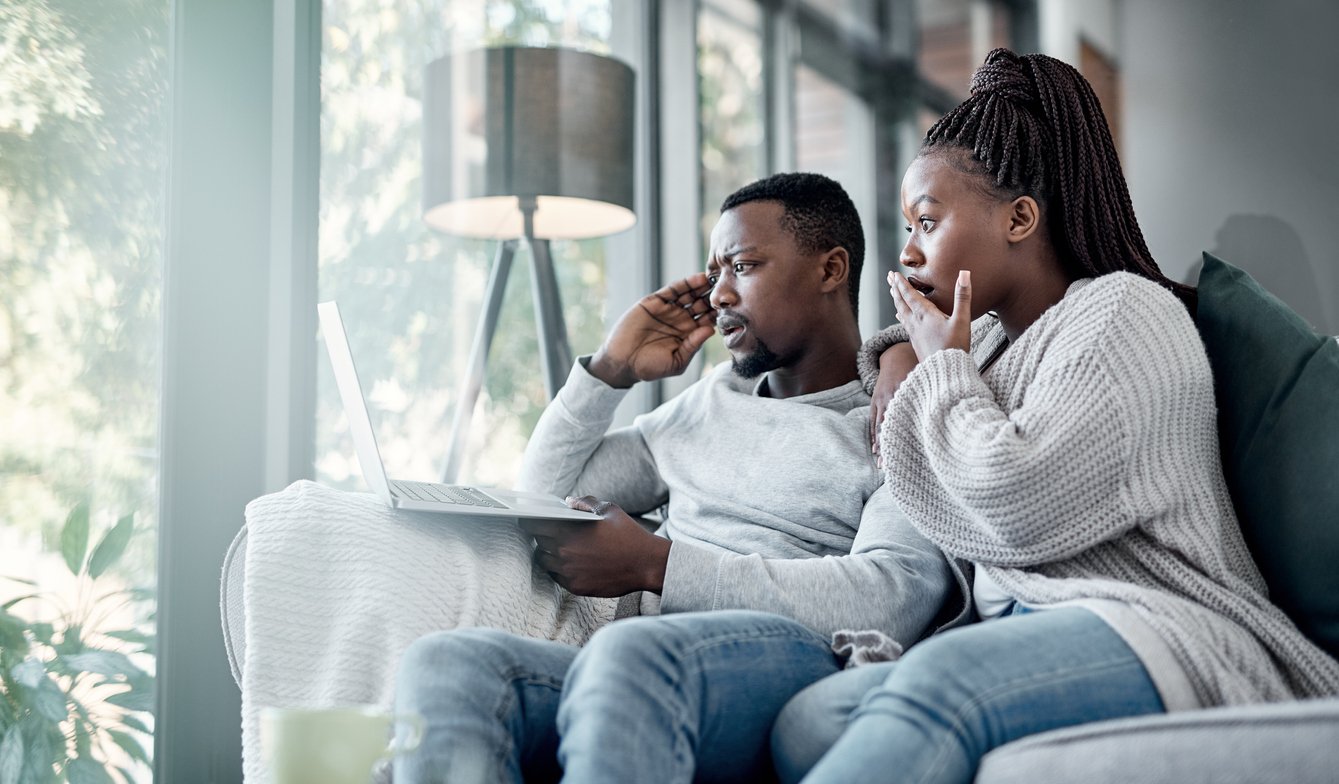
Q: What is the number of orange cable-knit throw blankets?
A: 0